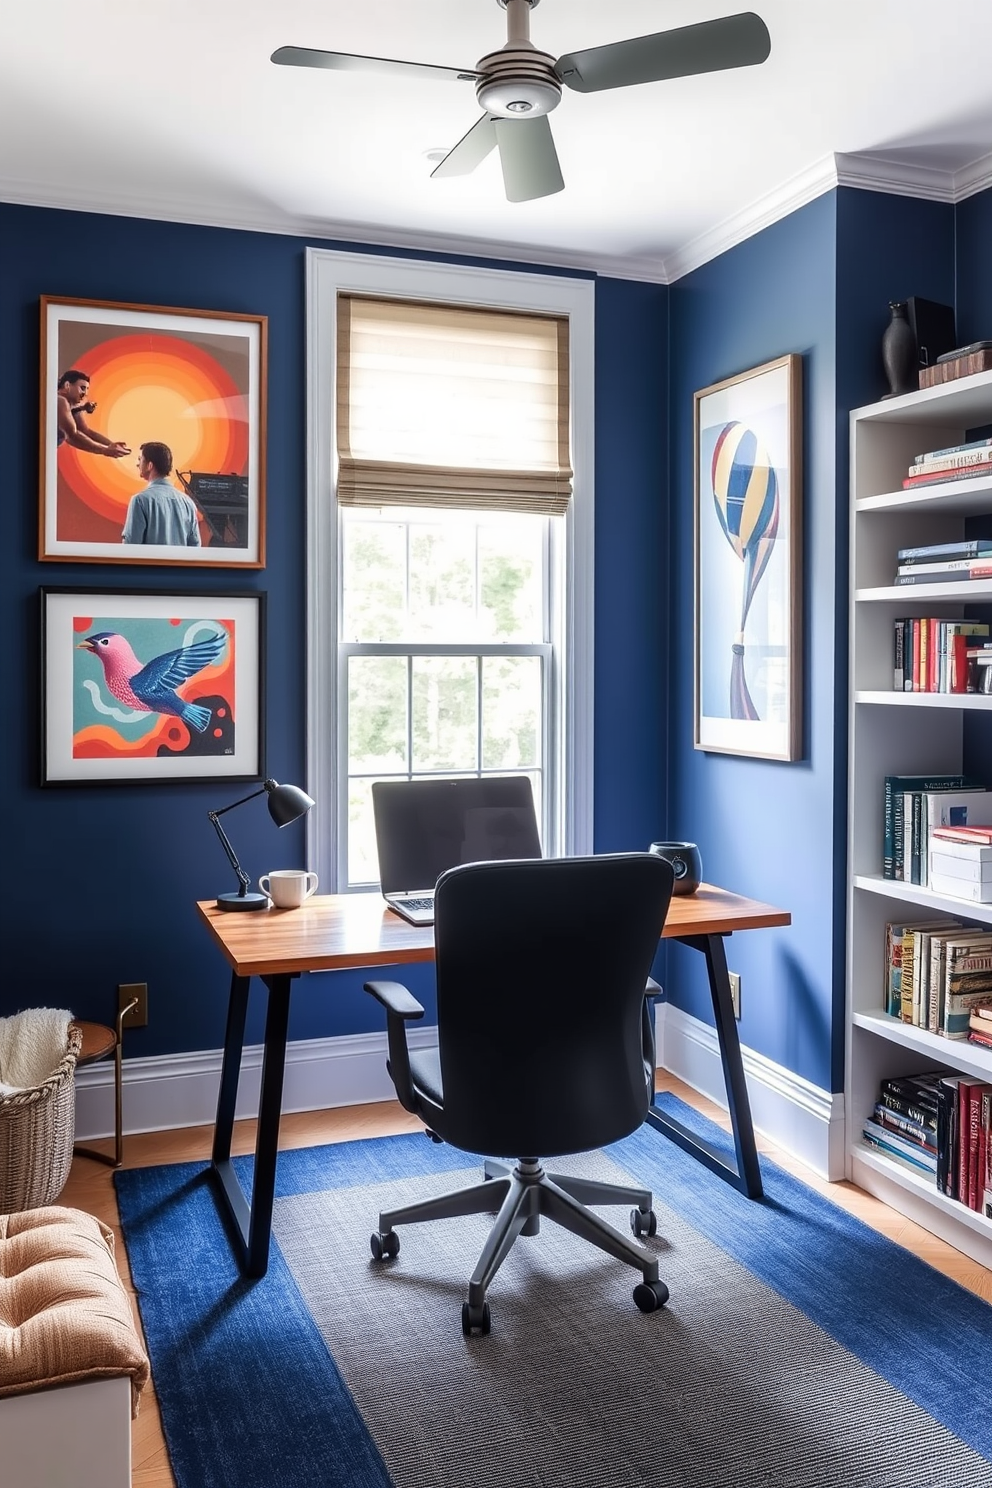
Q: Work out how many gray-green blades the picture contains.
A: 4